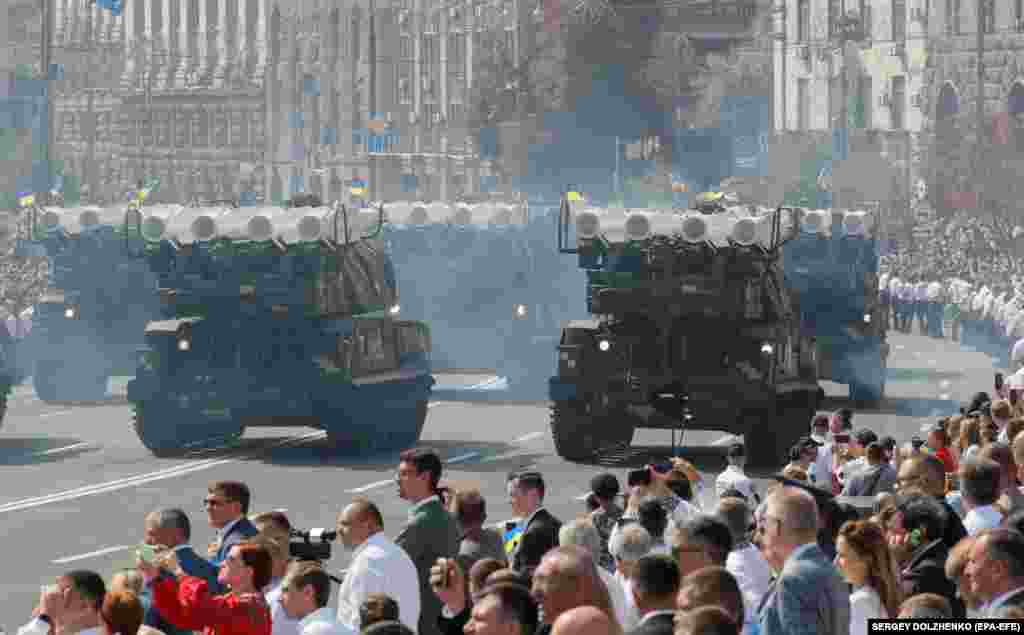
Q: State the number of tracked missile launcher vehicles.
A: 5